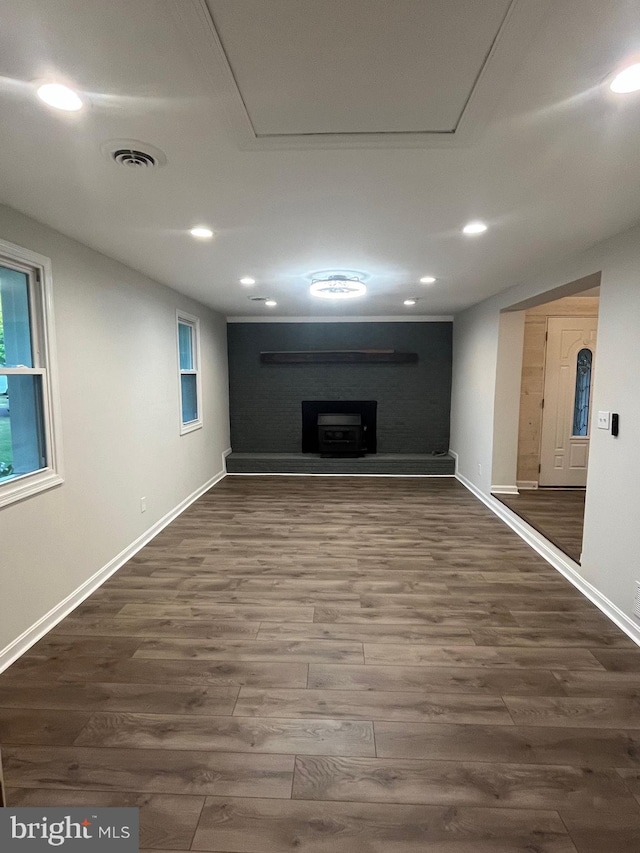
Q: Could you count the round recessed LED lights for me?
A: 8